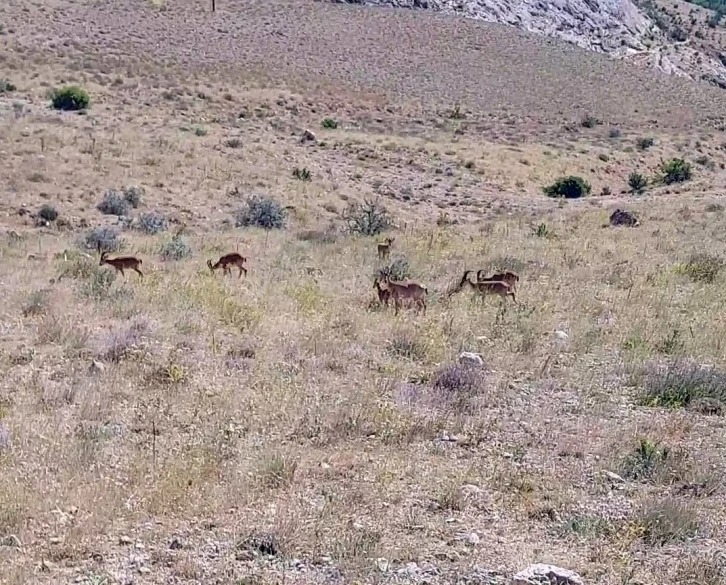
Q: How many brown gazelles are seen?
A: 7